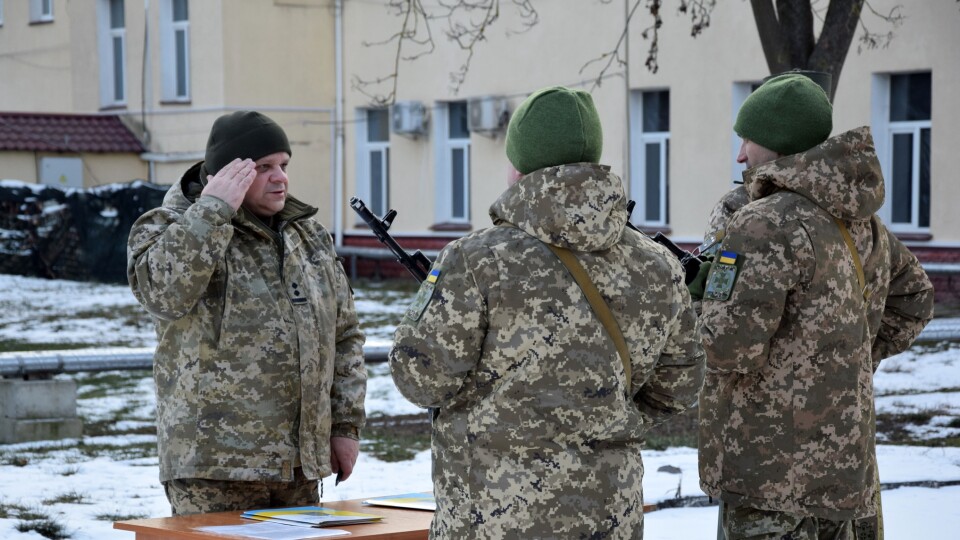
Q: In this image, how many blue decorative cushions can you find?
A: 0